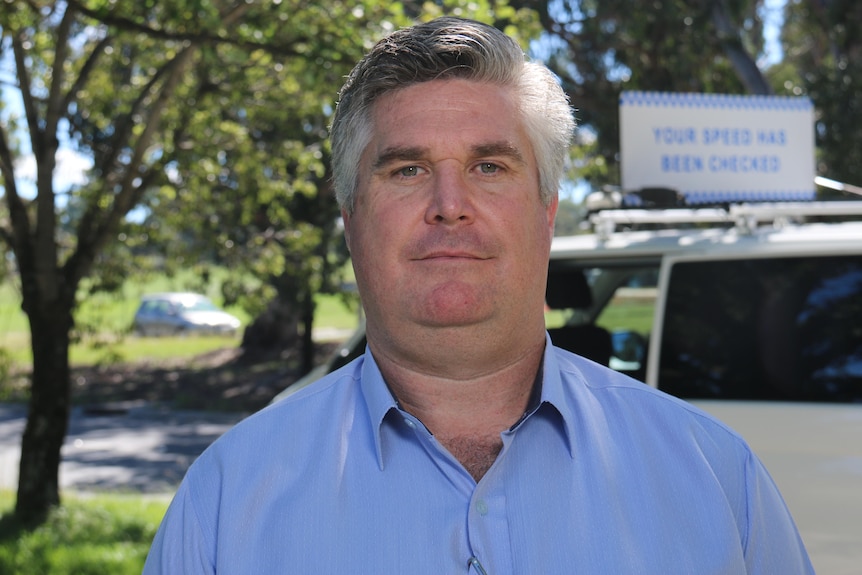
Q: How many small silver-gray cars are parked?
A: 1